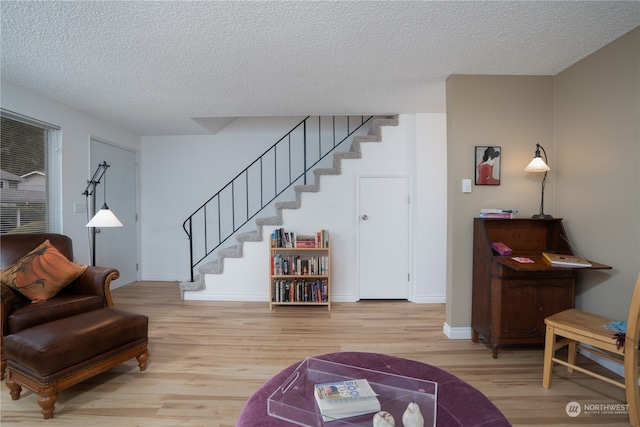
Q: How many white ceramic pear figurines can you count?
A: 2